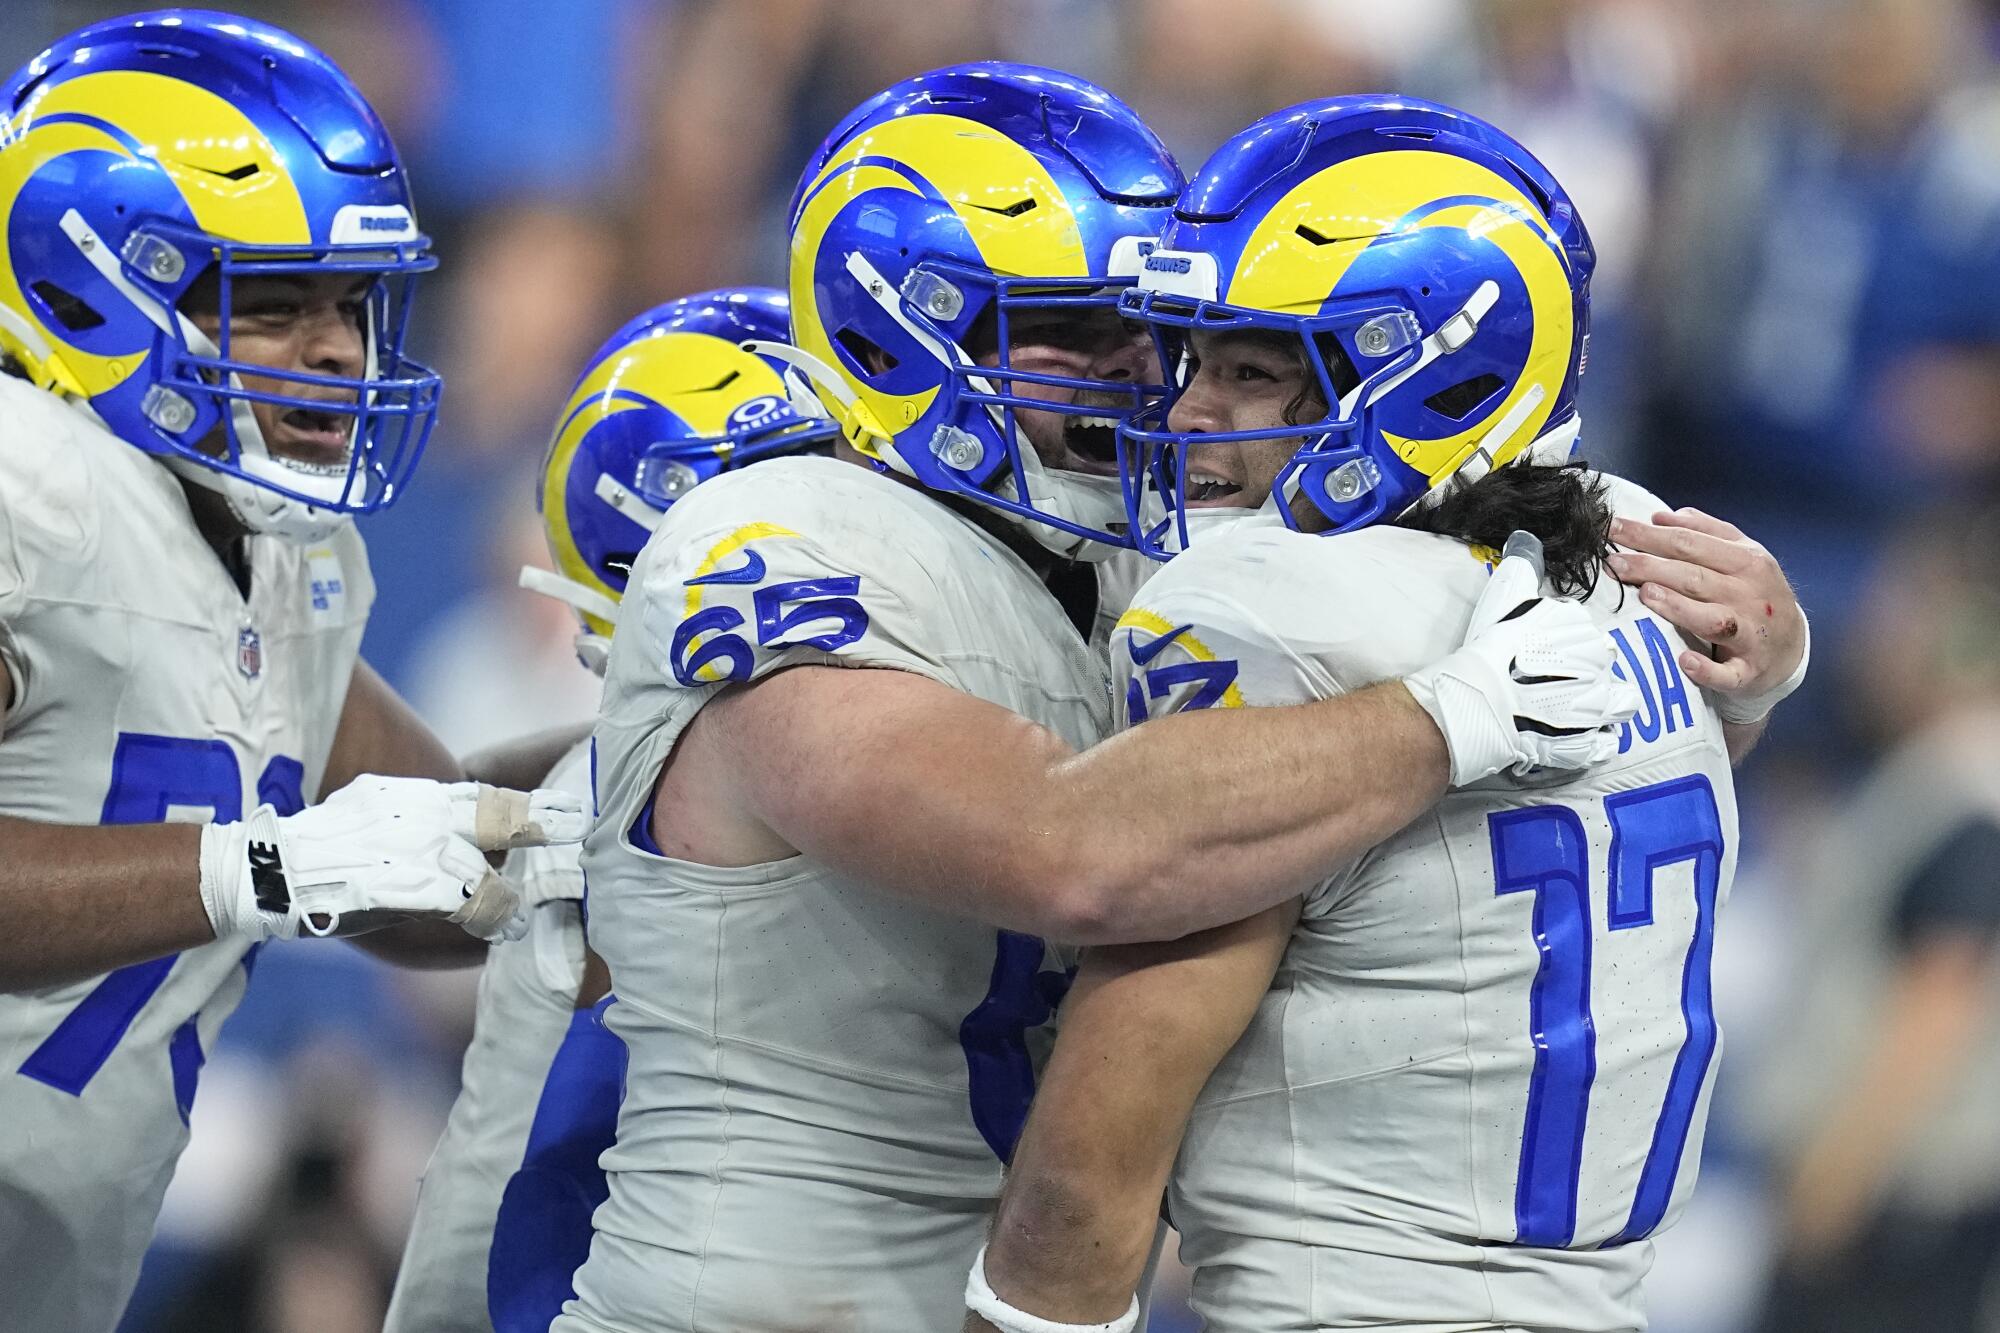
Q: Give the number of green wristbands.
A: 0